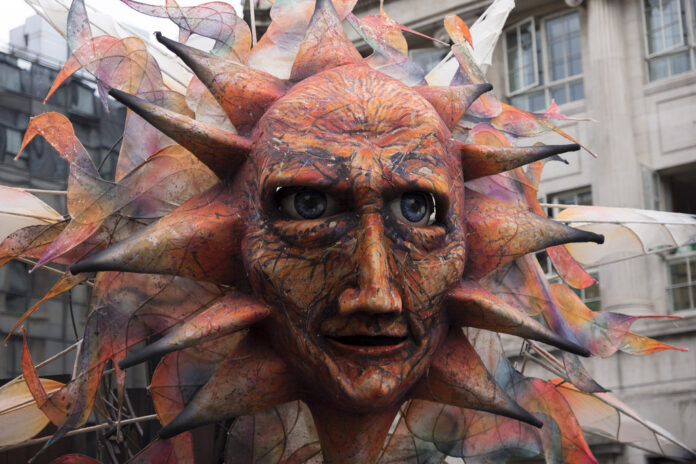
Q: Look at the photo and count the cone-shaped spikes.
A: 11